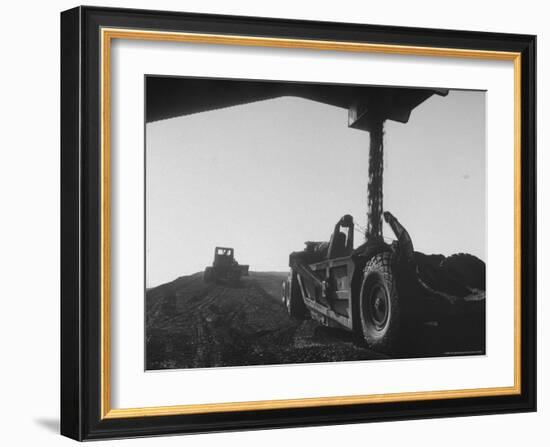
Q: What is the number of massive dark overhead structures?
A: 1